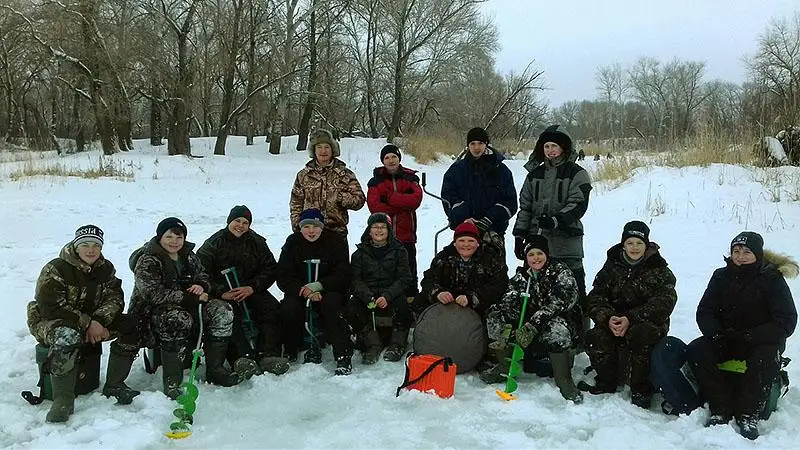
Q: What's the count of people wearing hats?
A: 13